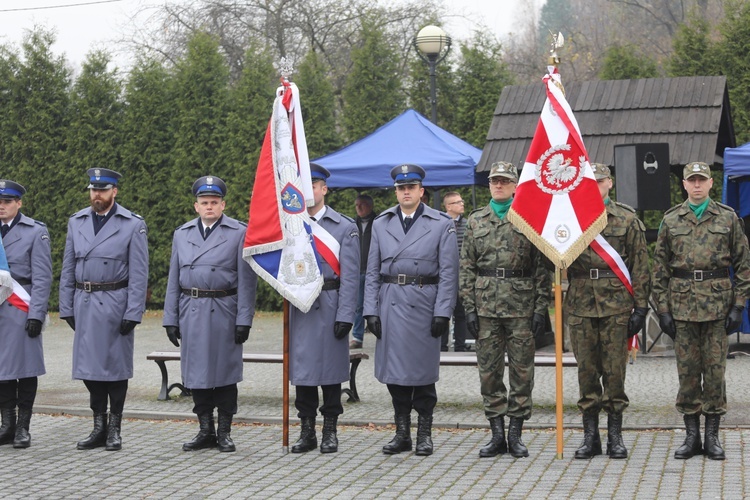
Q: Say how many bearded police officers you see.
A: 1